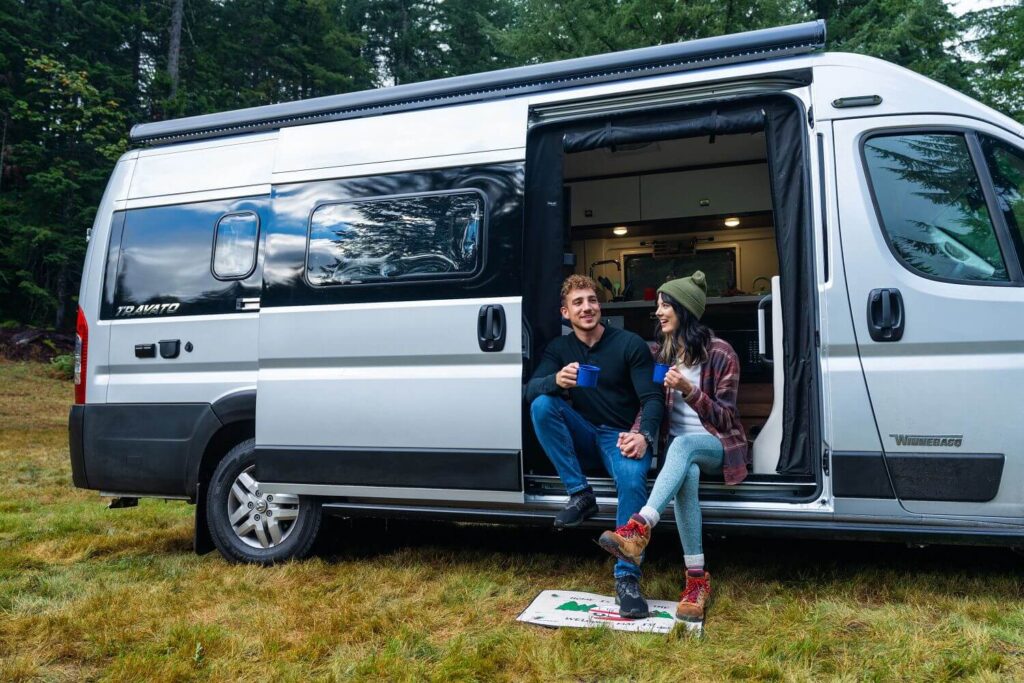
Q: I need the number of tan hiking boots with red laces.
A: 2